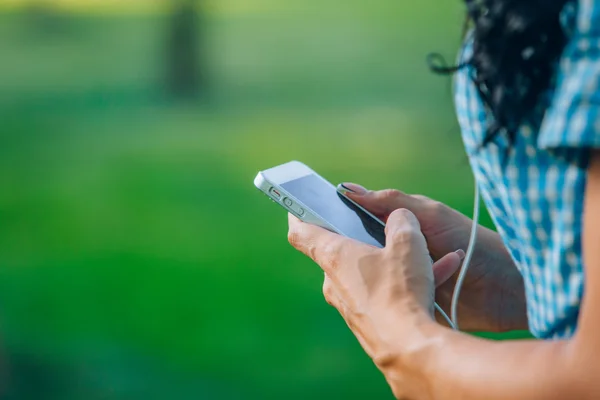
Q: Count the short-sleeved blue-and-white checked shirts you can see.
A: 1